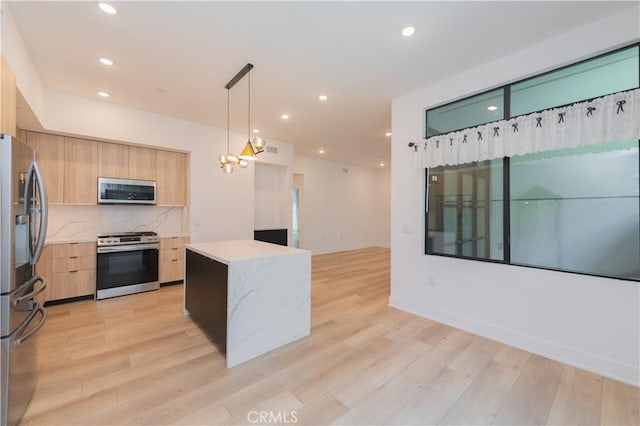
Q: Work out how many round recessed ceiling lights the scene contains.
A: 10